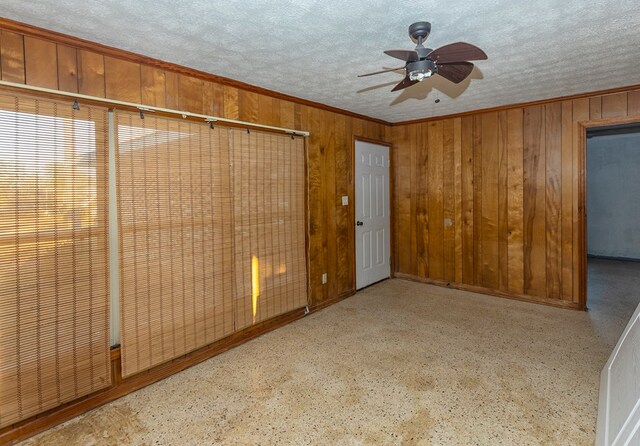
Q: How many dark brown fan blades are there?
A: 5